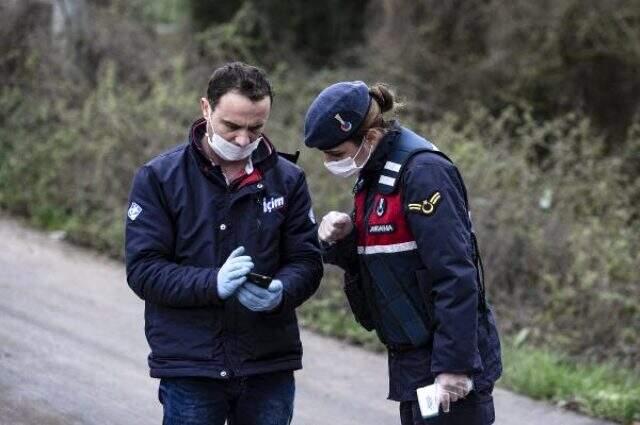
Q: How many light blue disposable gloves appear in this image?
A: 2